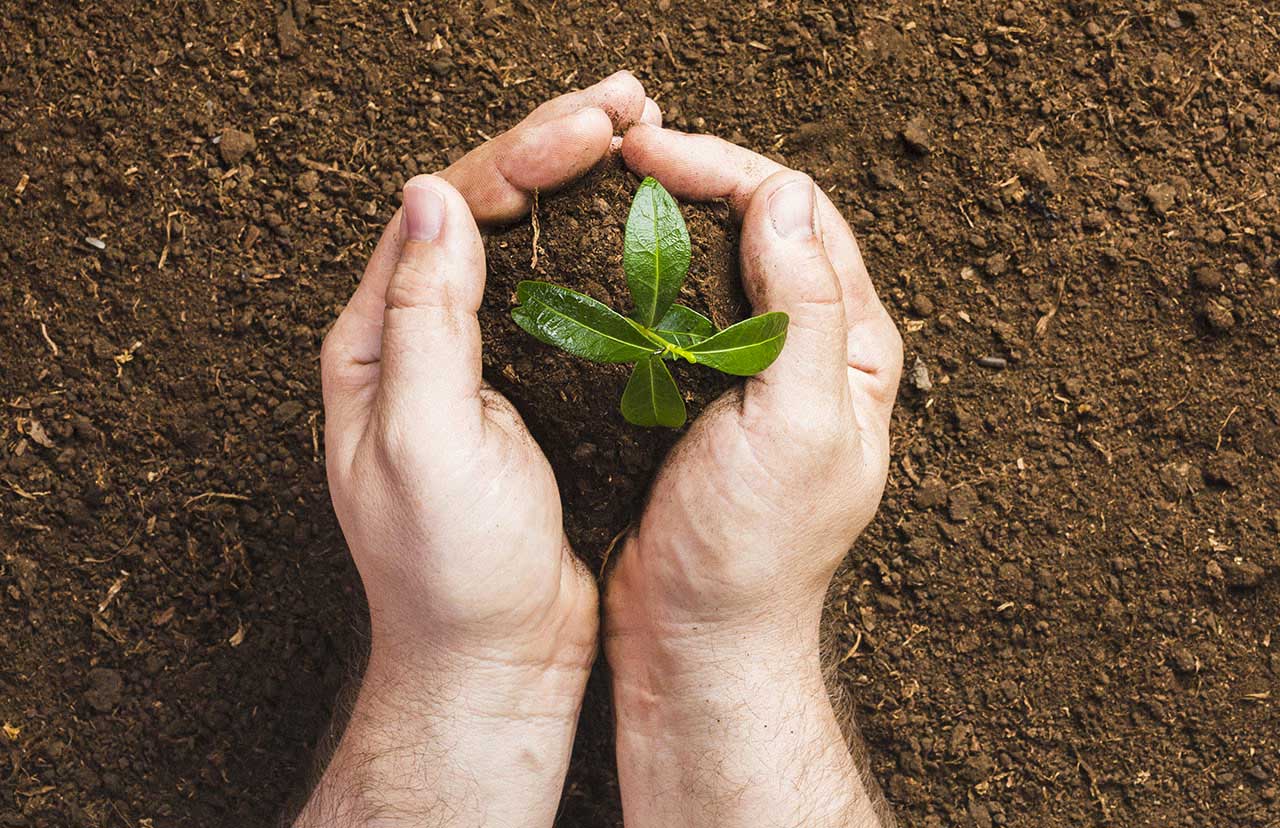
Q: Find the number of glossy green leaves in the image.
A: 5